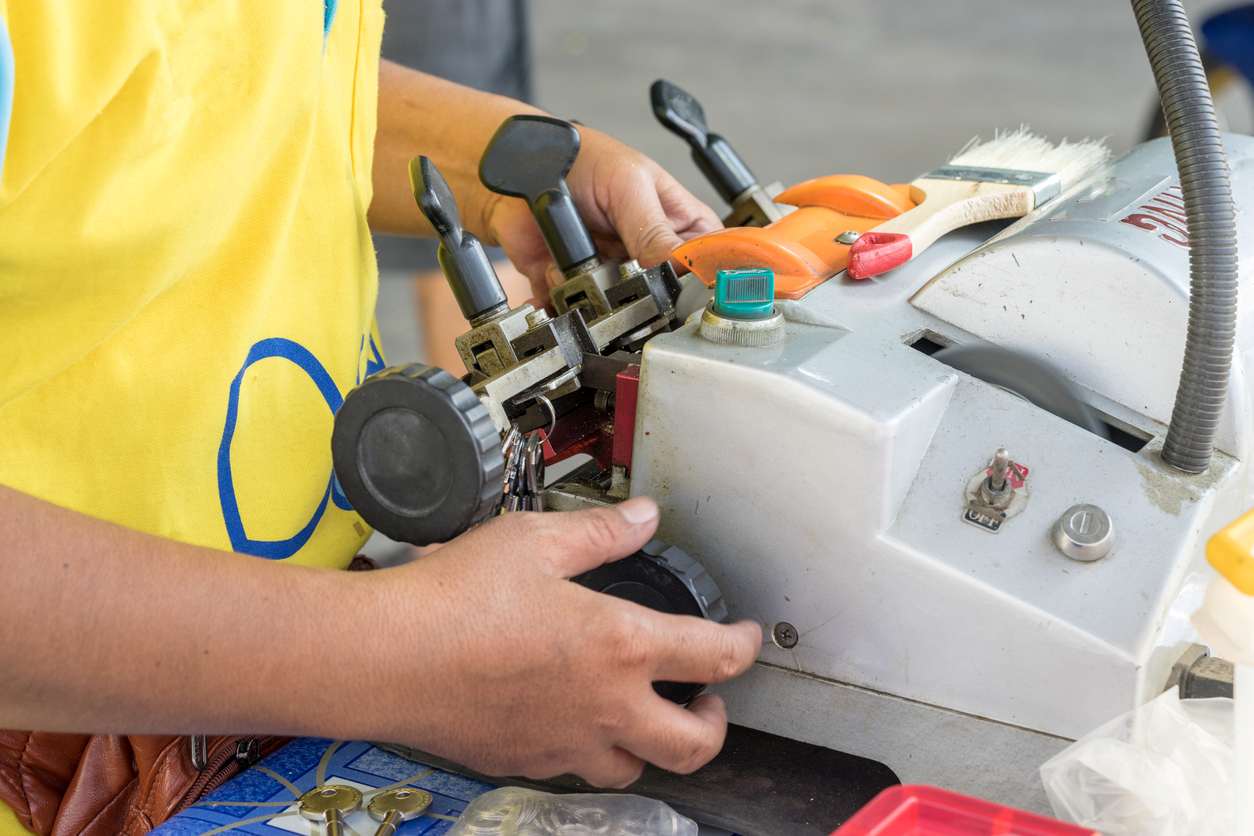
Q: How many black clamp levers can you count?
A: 3